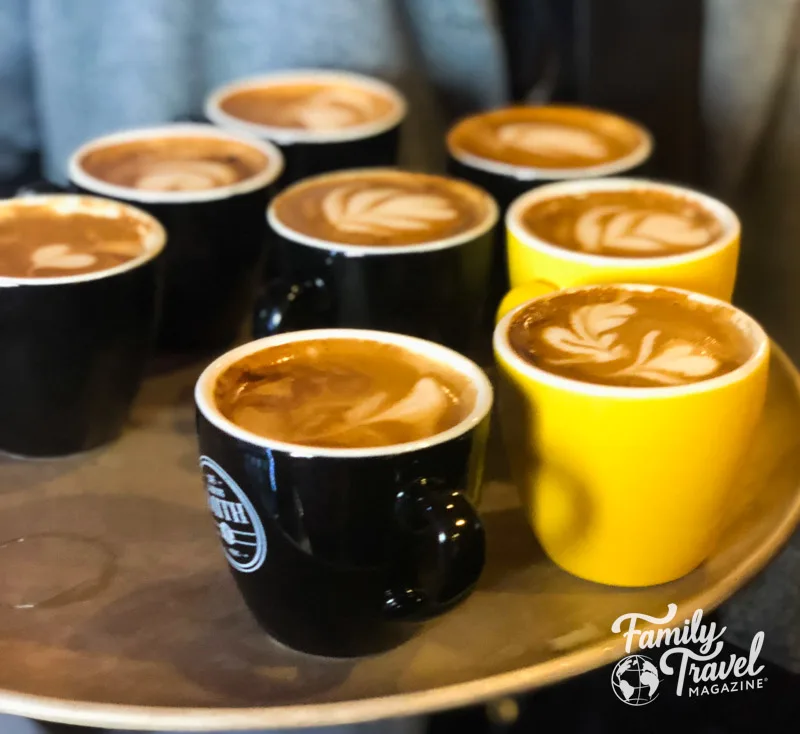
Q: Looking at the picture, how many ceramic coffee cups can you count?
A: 8